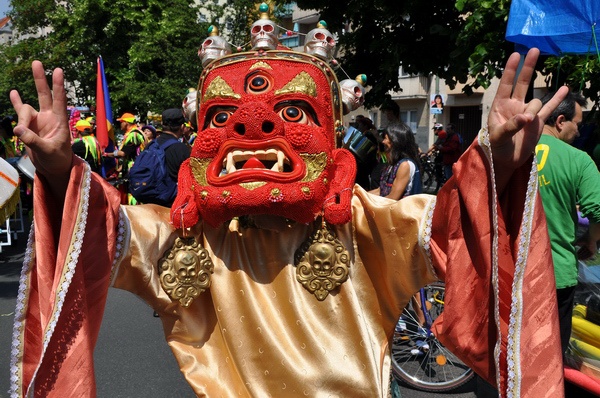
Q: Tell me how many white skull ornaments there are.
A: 5